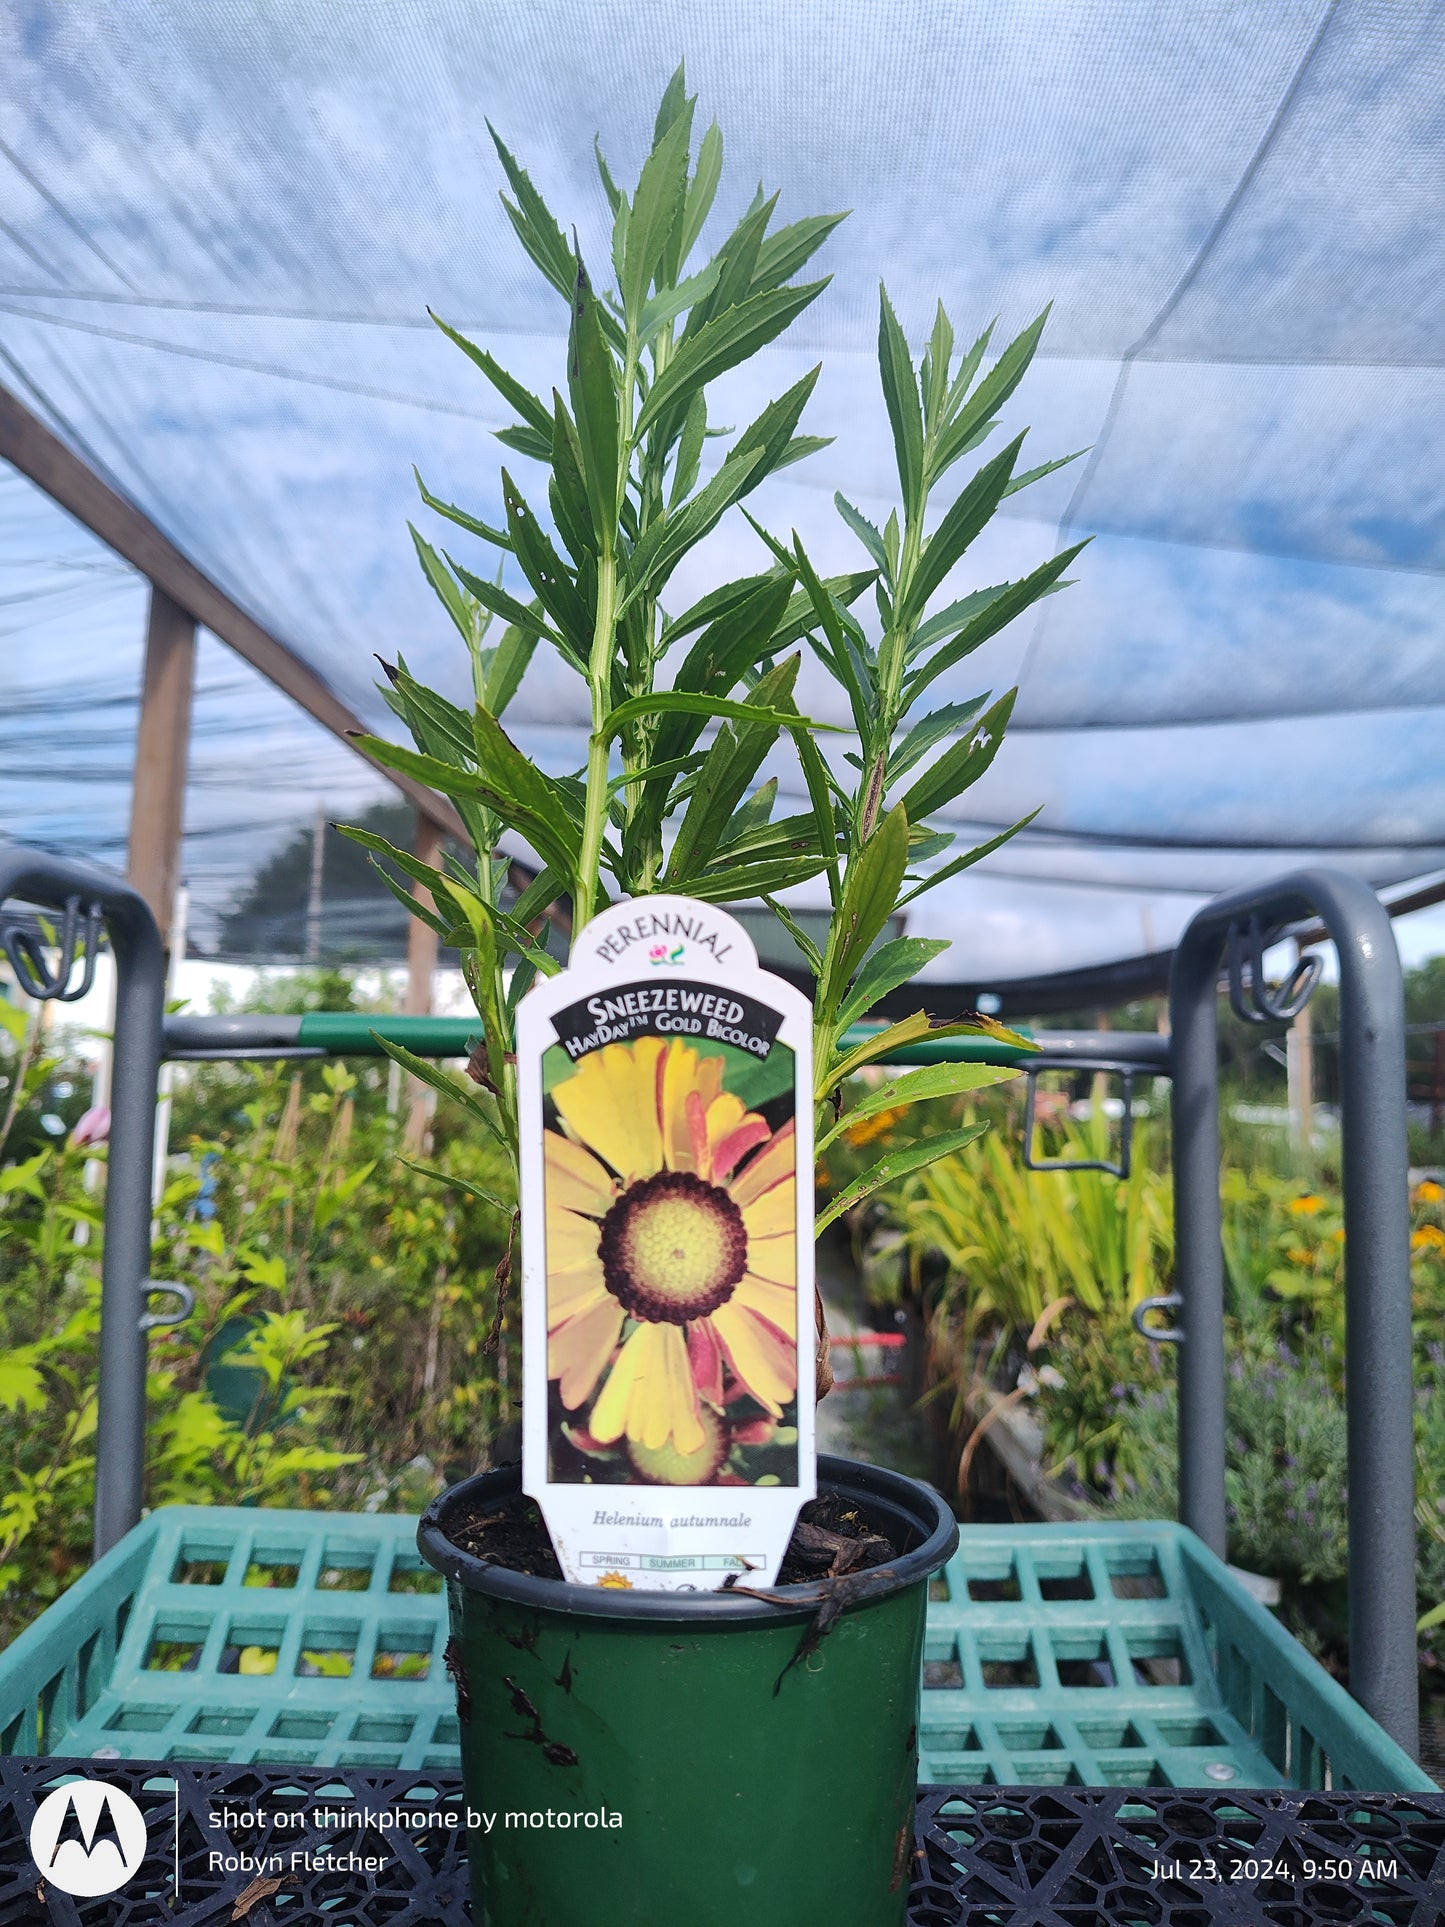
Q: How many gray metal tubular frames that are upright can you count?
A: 2